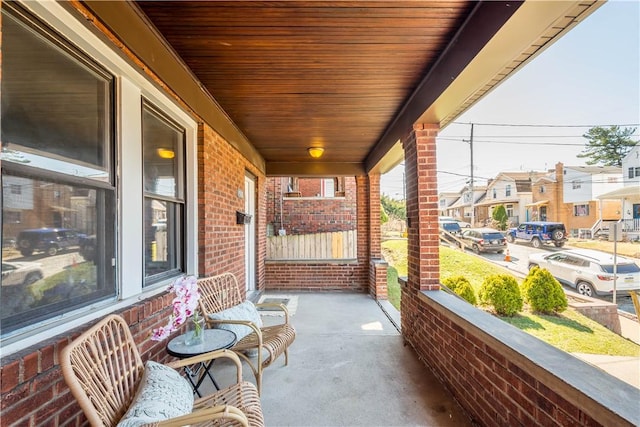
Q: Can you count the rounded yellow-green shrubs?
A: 3